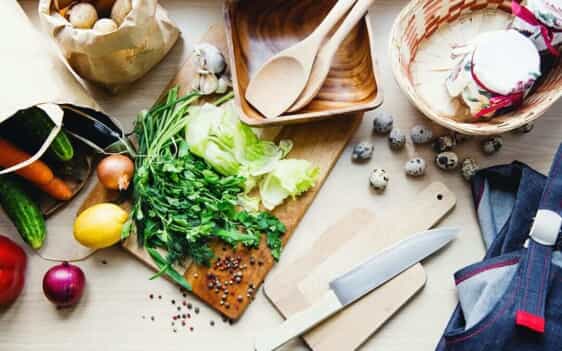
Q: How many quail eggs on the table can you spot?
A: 11